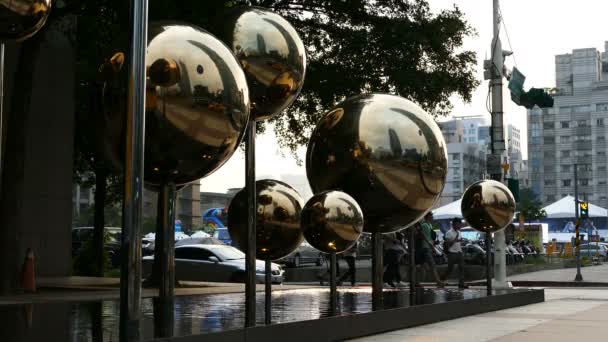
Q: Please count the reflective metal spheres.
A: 7